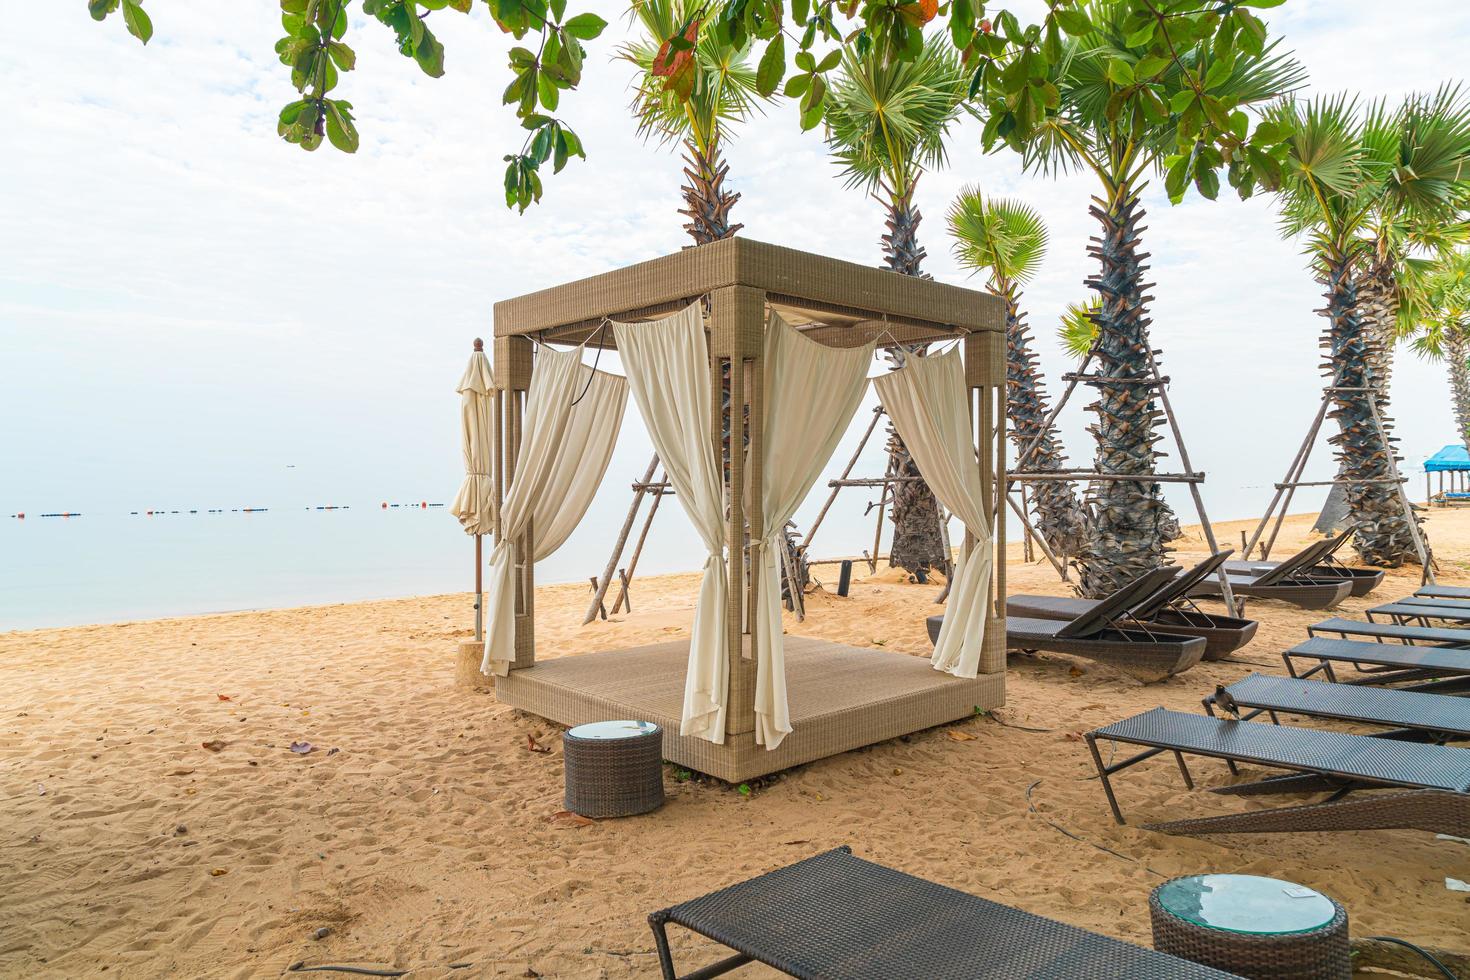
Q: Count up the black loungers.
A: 12